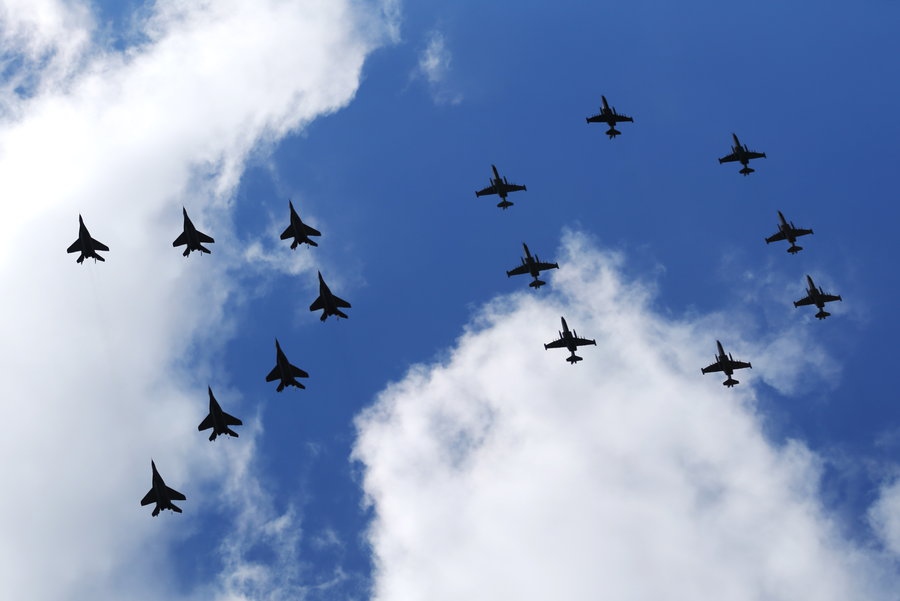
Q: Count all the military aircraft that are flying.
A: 15